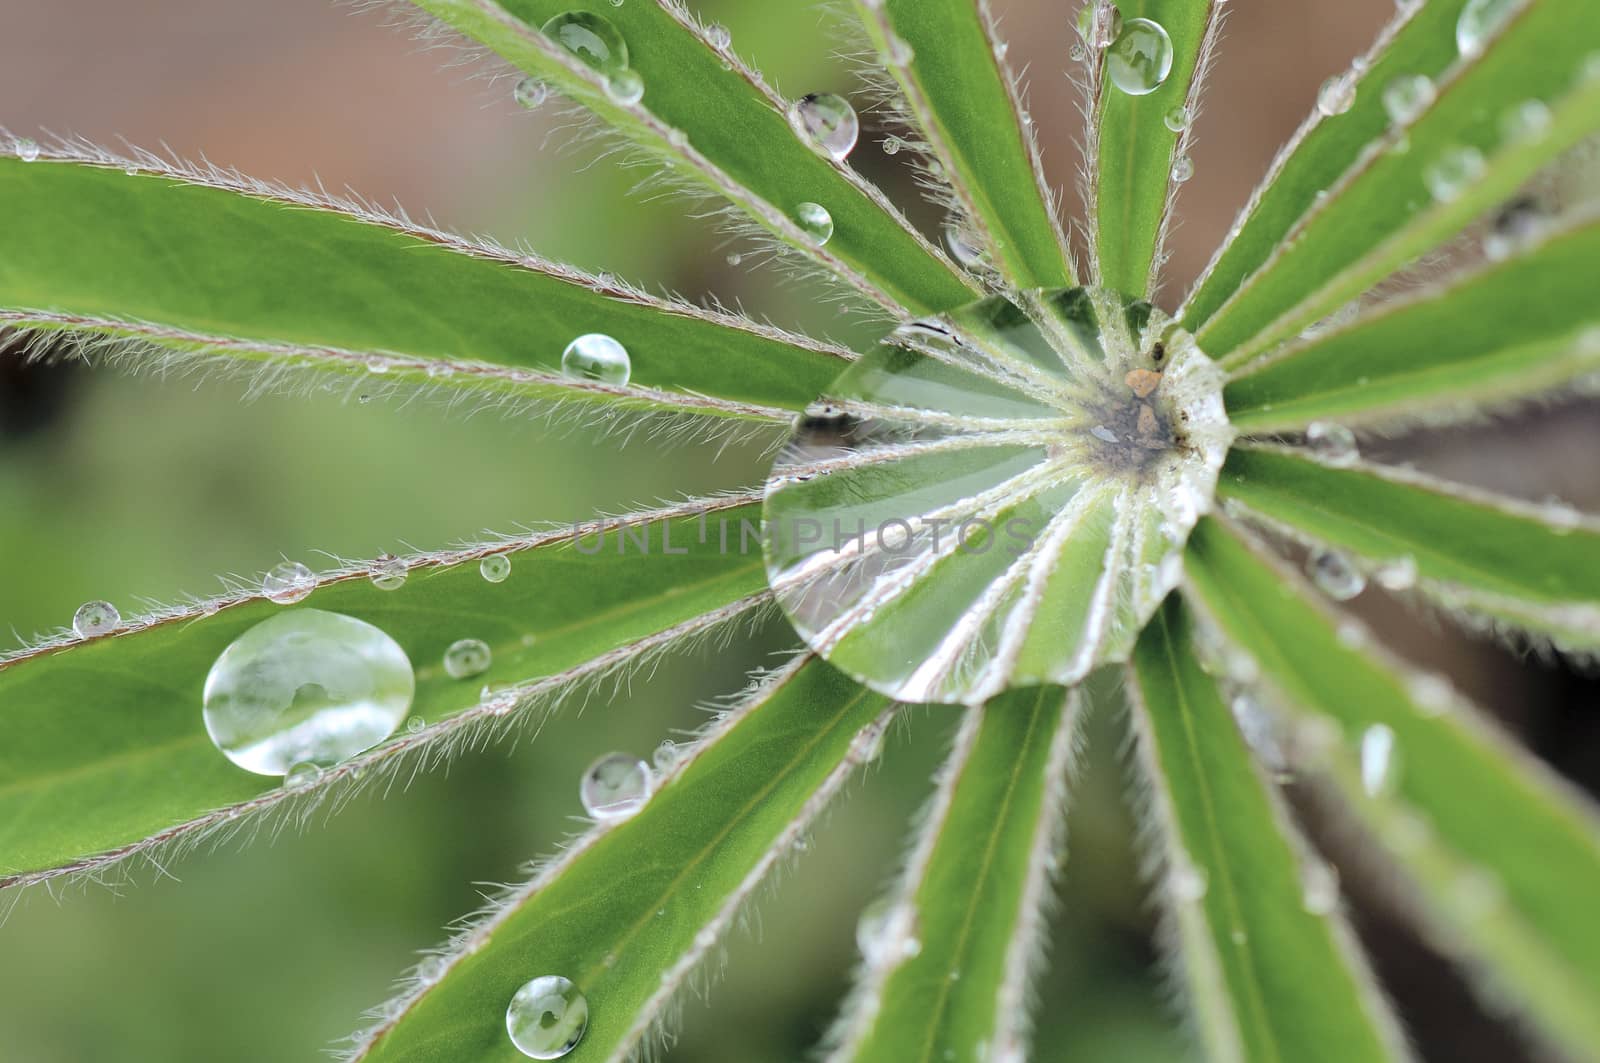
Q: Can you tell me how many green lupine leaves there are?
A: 13